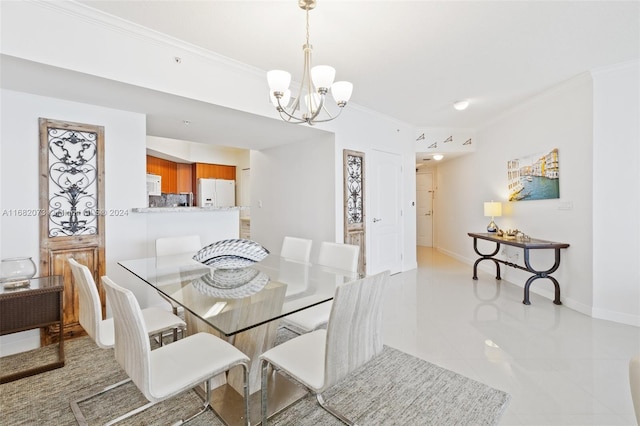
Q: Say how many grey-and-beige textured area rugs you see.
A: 1